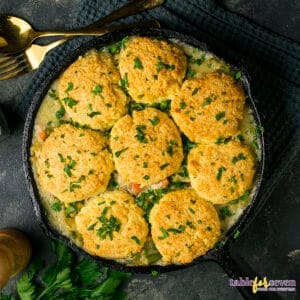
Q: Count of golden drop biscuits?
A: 8